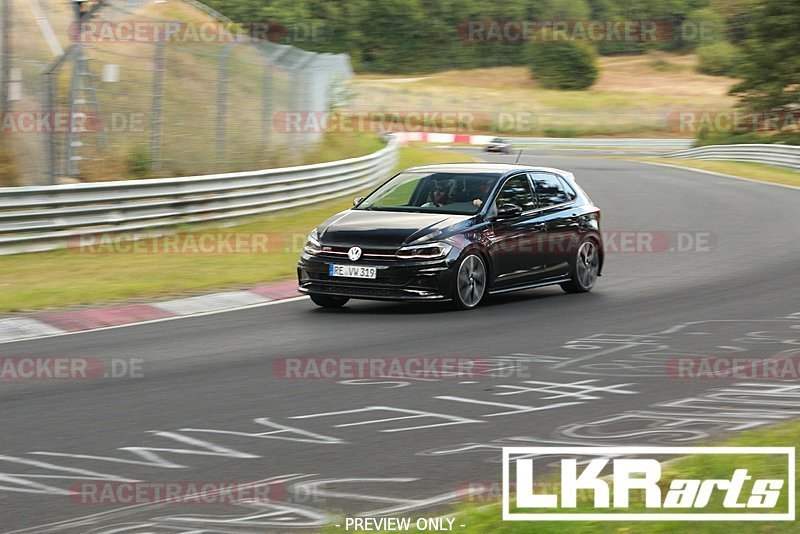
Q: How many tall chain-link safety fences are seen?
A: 1